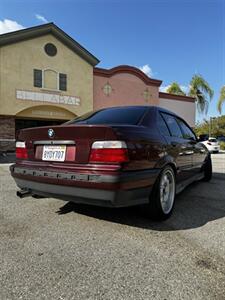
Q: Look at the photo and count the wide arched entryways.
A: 1